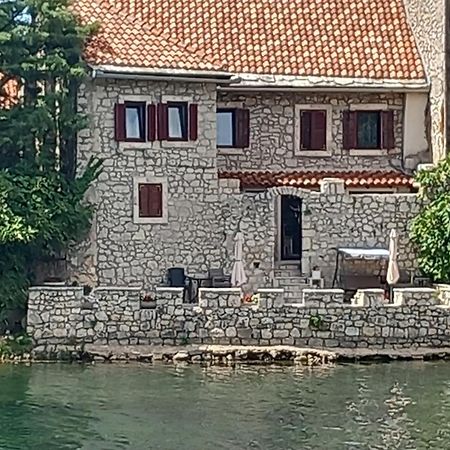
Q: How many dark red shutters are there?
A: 11